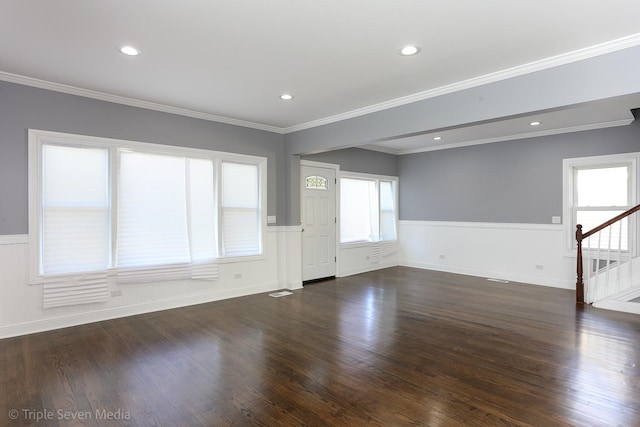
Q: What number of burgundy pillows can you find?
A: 0